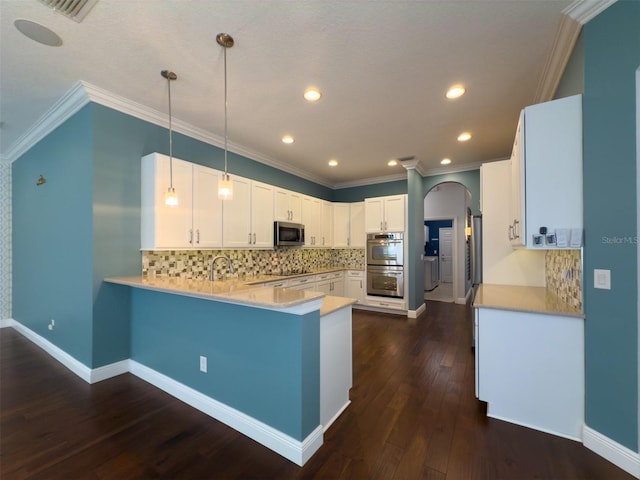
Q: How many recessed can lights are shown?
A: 7